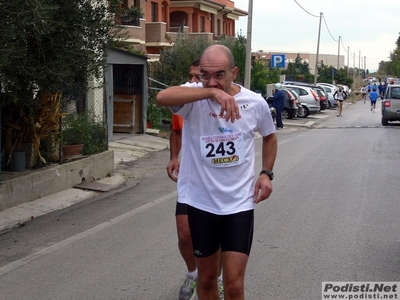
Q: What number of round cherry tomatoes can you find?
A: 0